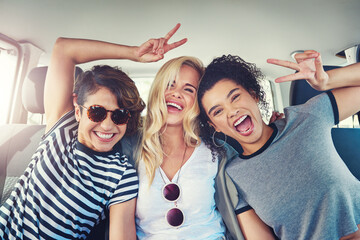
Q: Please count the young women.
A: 3